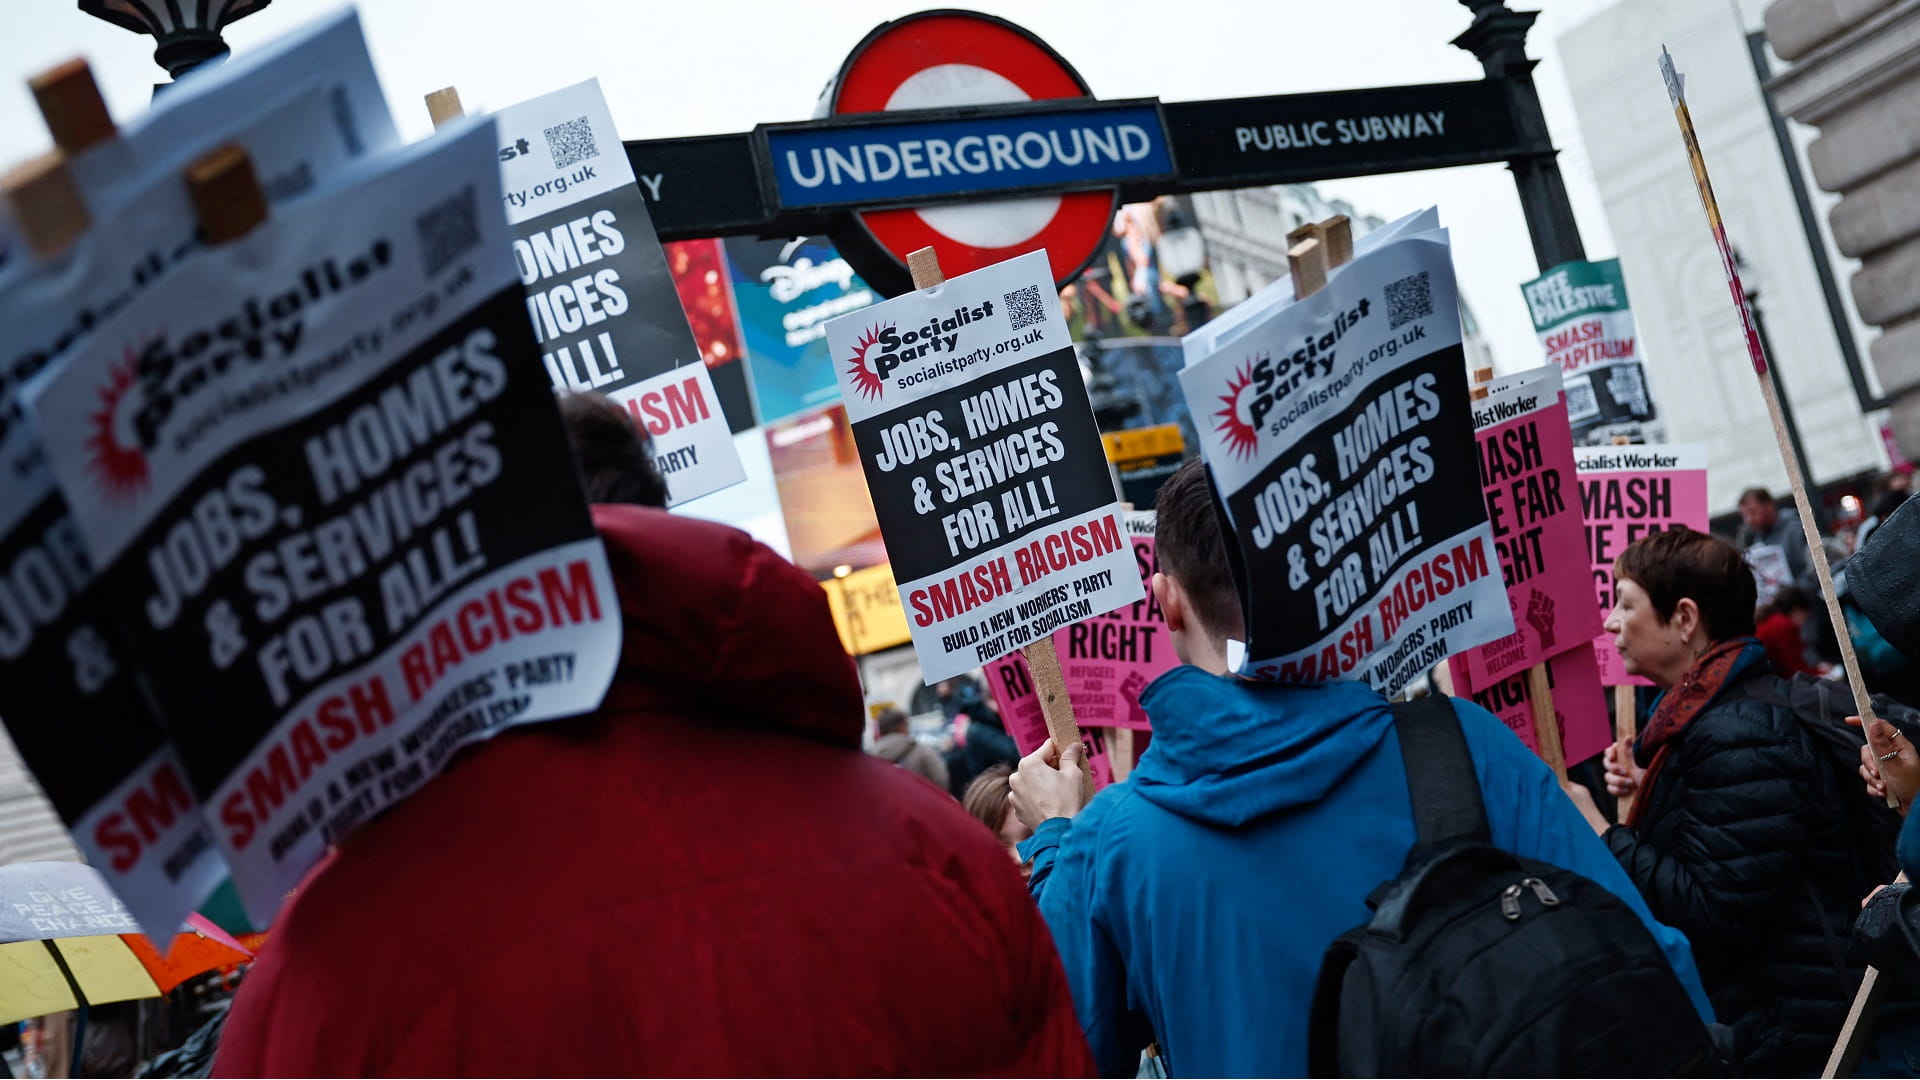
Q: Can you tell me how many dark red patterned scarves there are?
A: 1